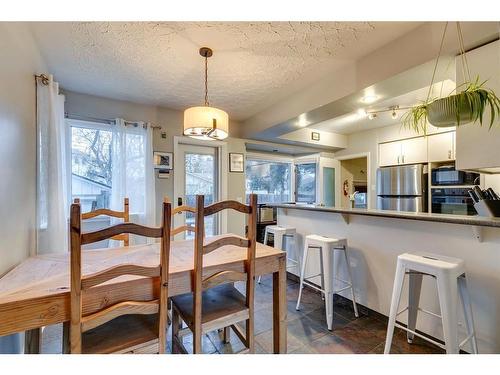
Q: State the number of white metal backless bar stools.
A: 3